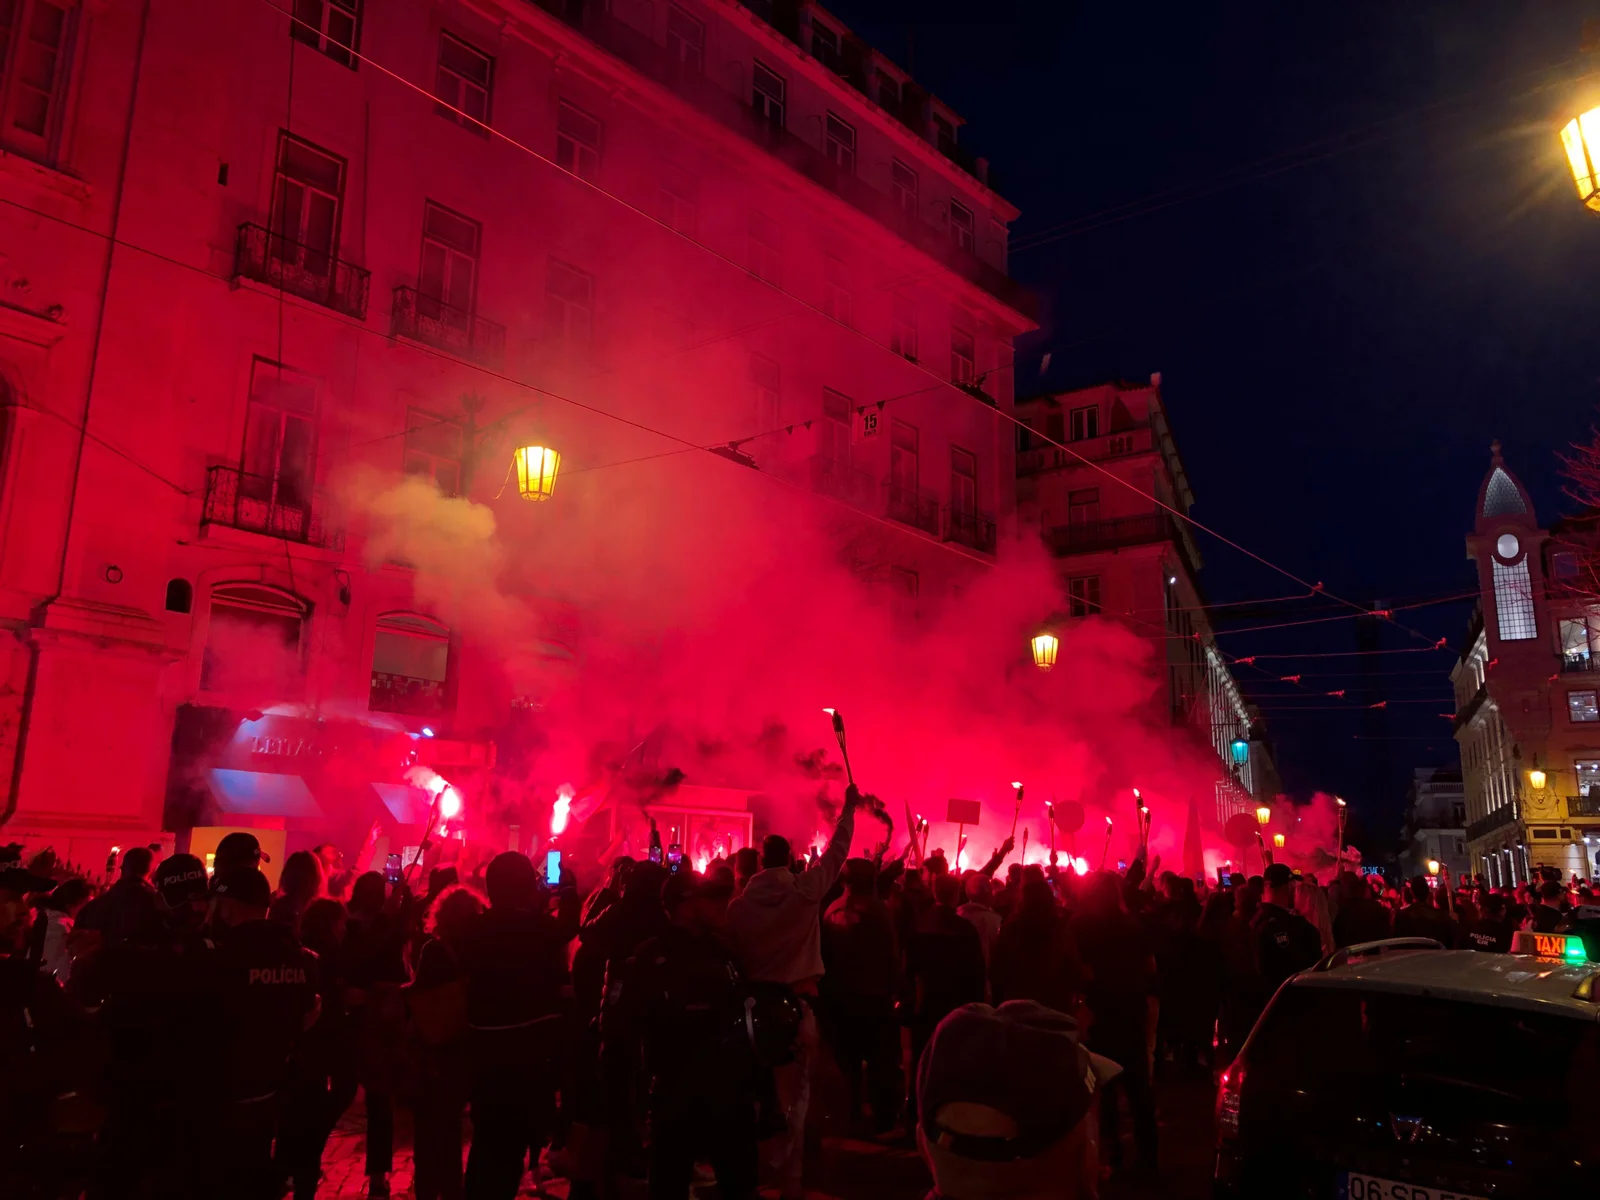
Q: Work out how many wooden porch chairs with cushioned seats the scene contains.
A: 0